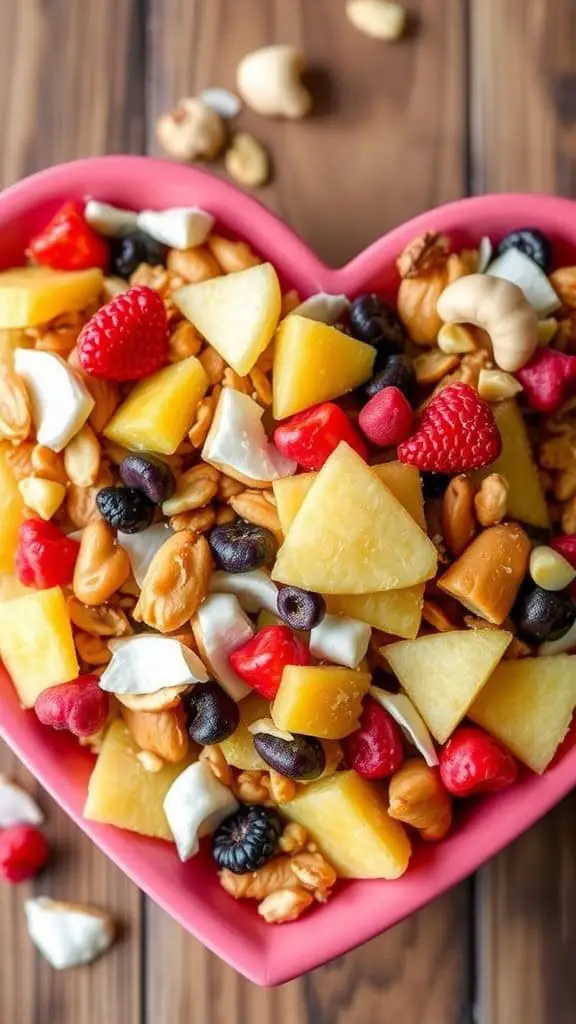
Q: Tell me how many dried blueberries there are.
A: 11